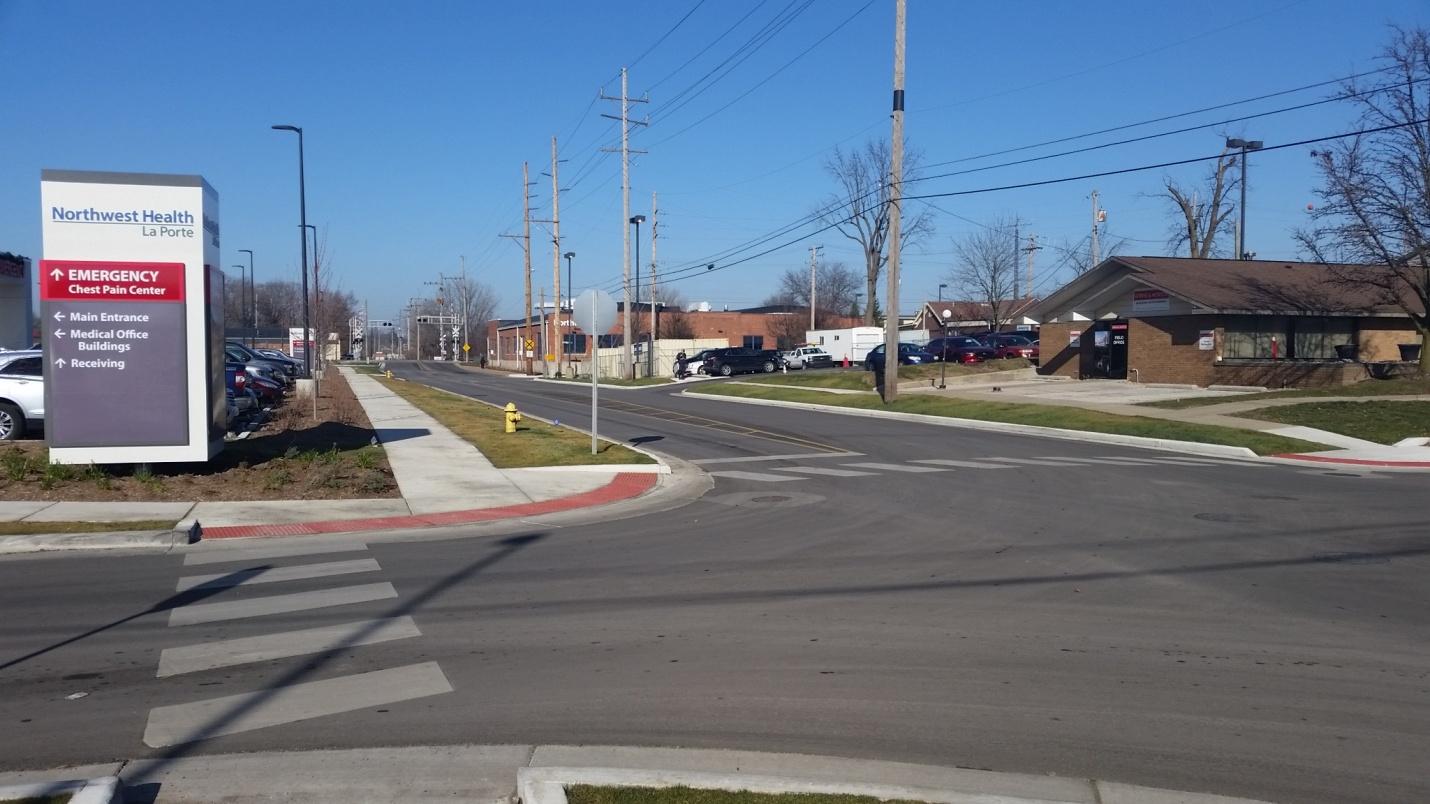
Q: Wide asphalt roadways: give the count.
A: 2